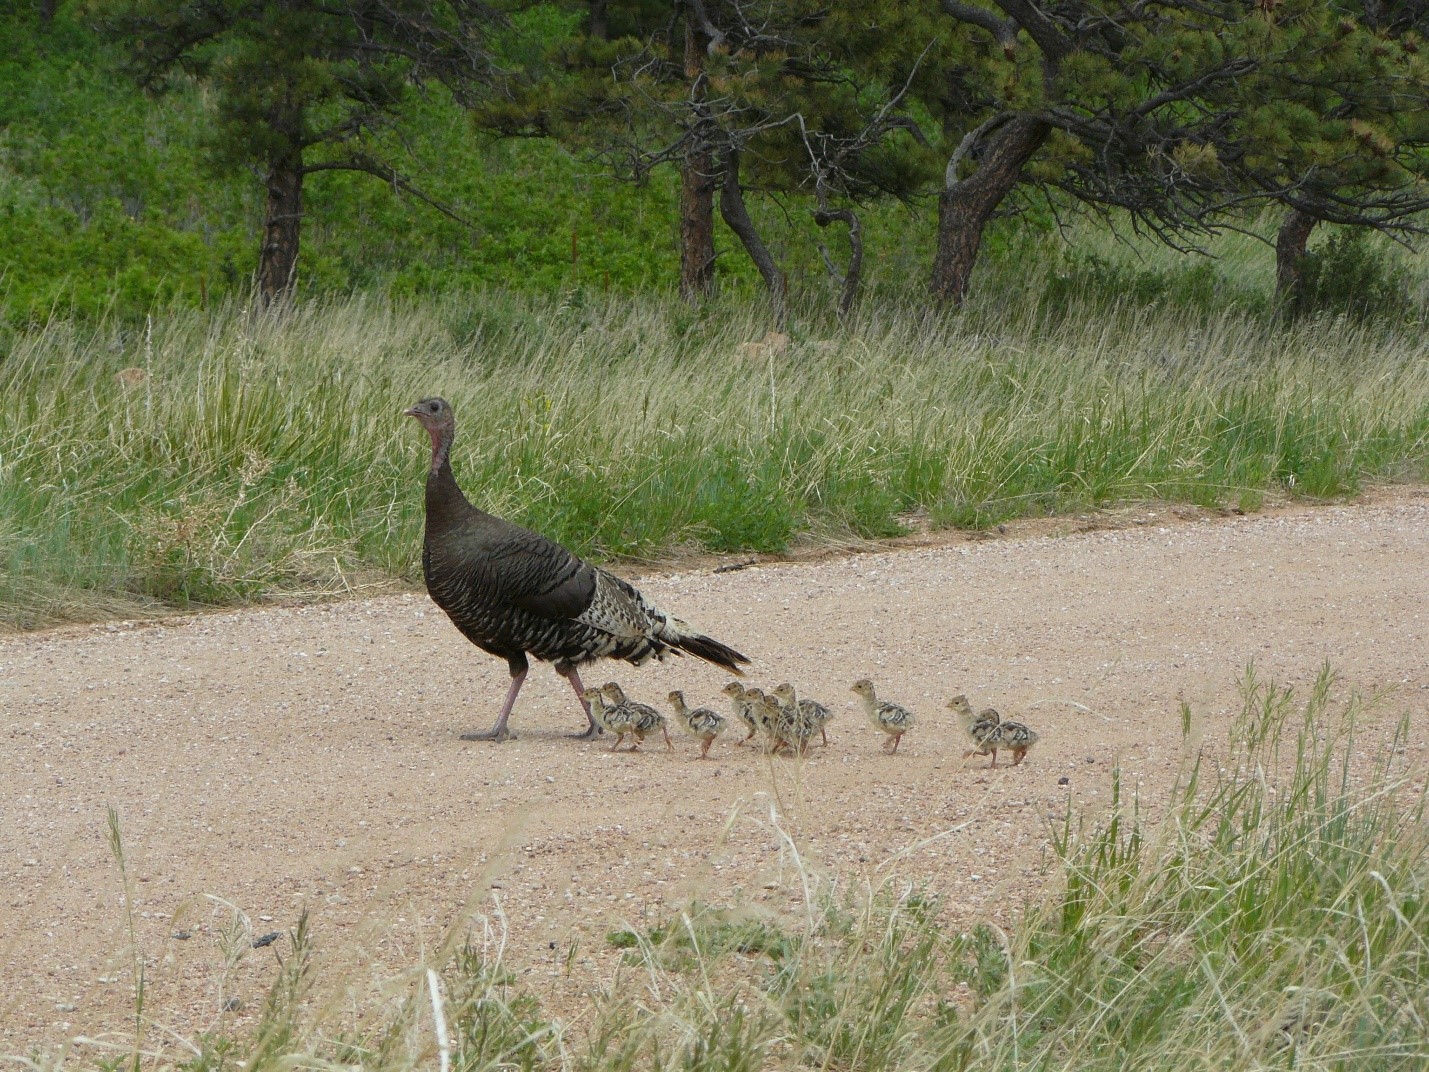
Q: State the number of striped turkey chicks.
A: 10